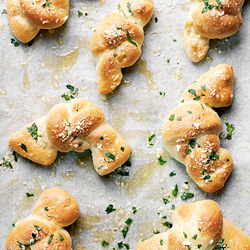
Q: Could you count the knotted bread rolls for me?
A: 7